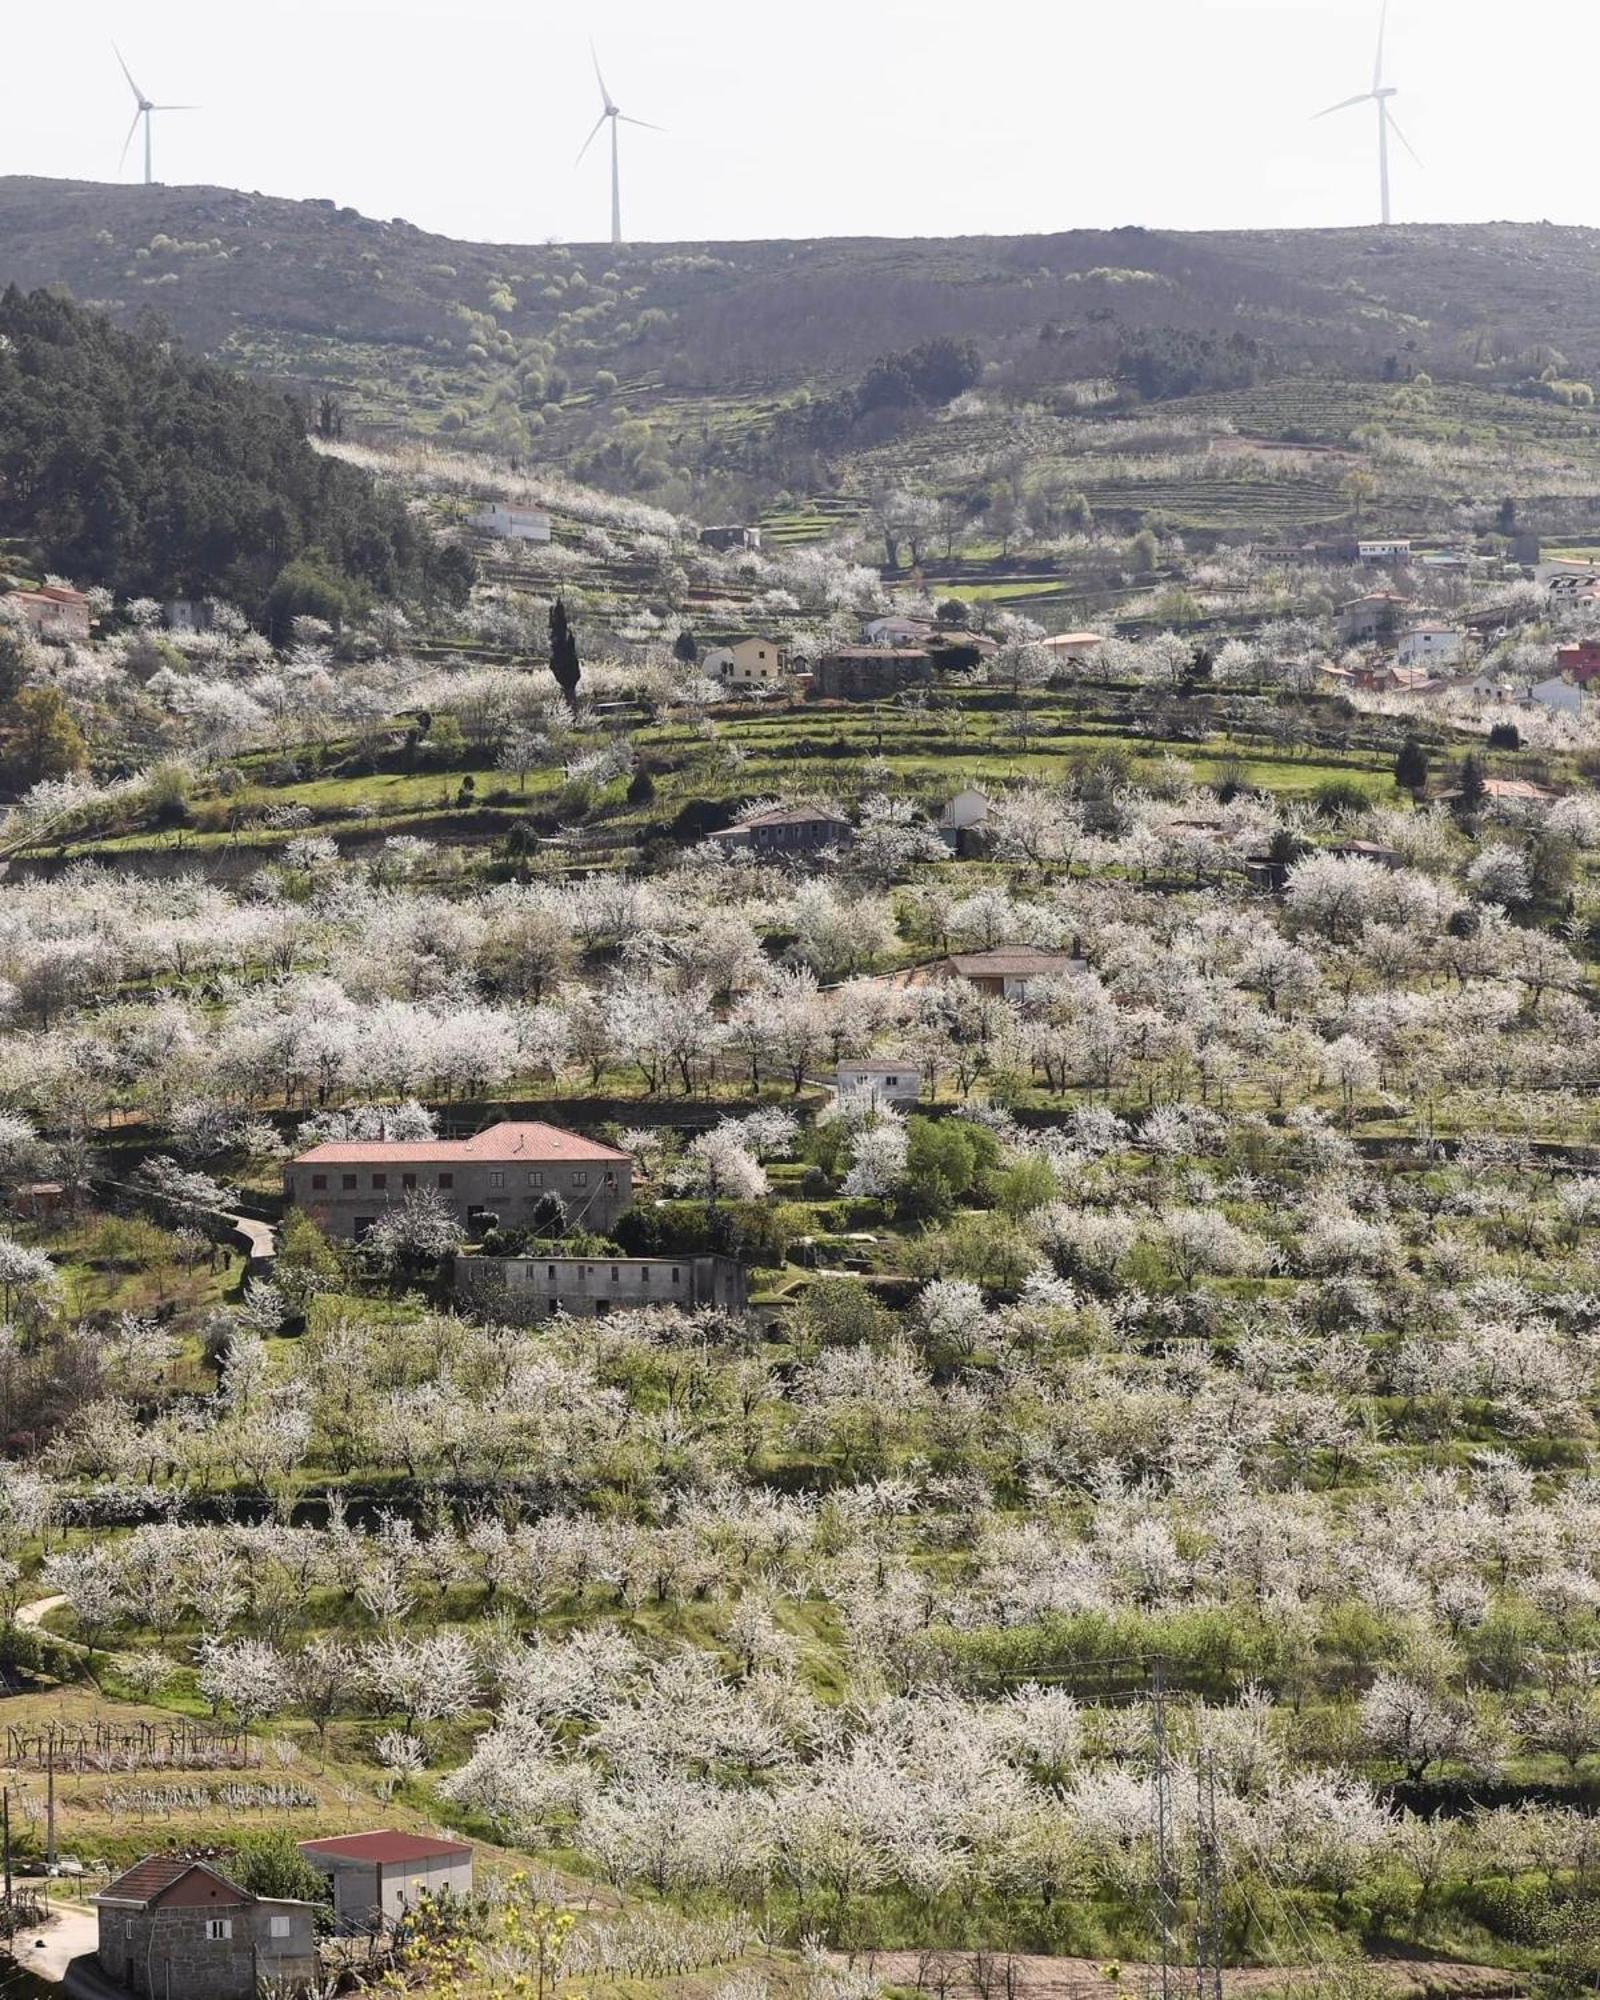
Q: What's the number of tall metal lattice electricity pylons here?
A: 2